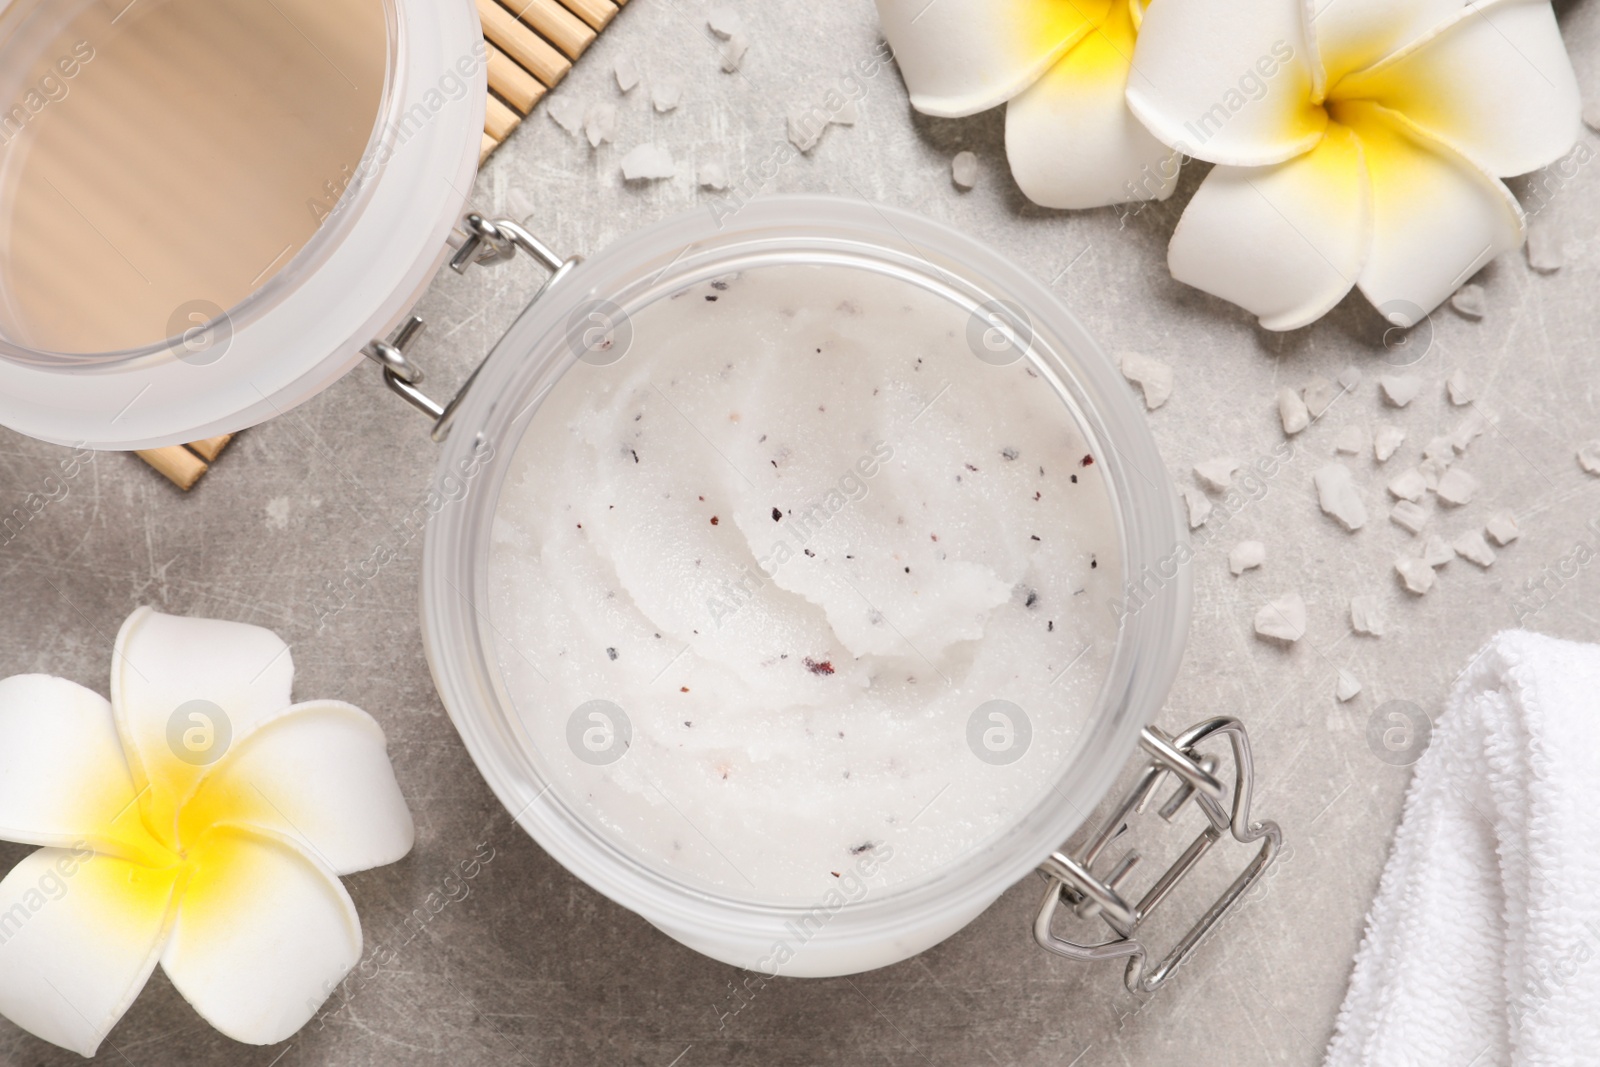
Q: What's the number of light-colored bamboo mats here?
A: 1